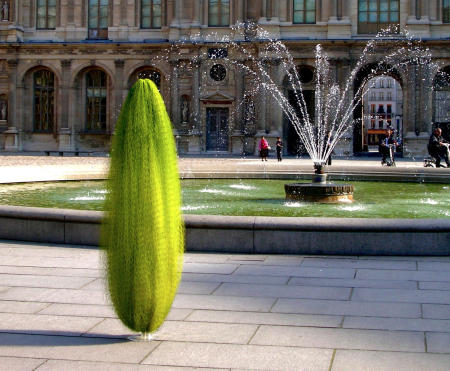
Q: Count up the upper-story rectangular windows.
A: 7